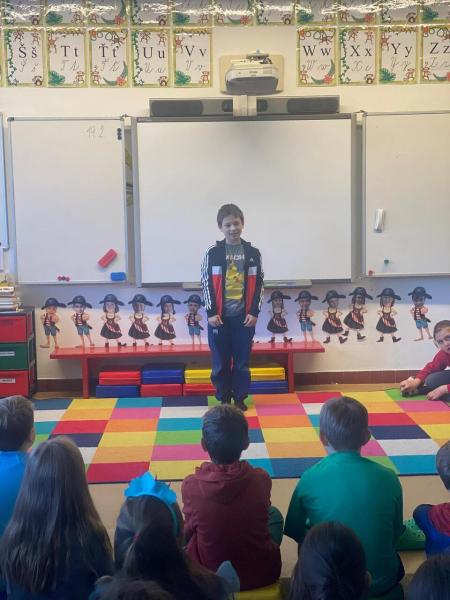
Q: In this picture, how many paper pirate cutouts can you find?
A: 12